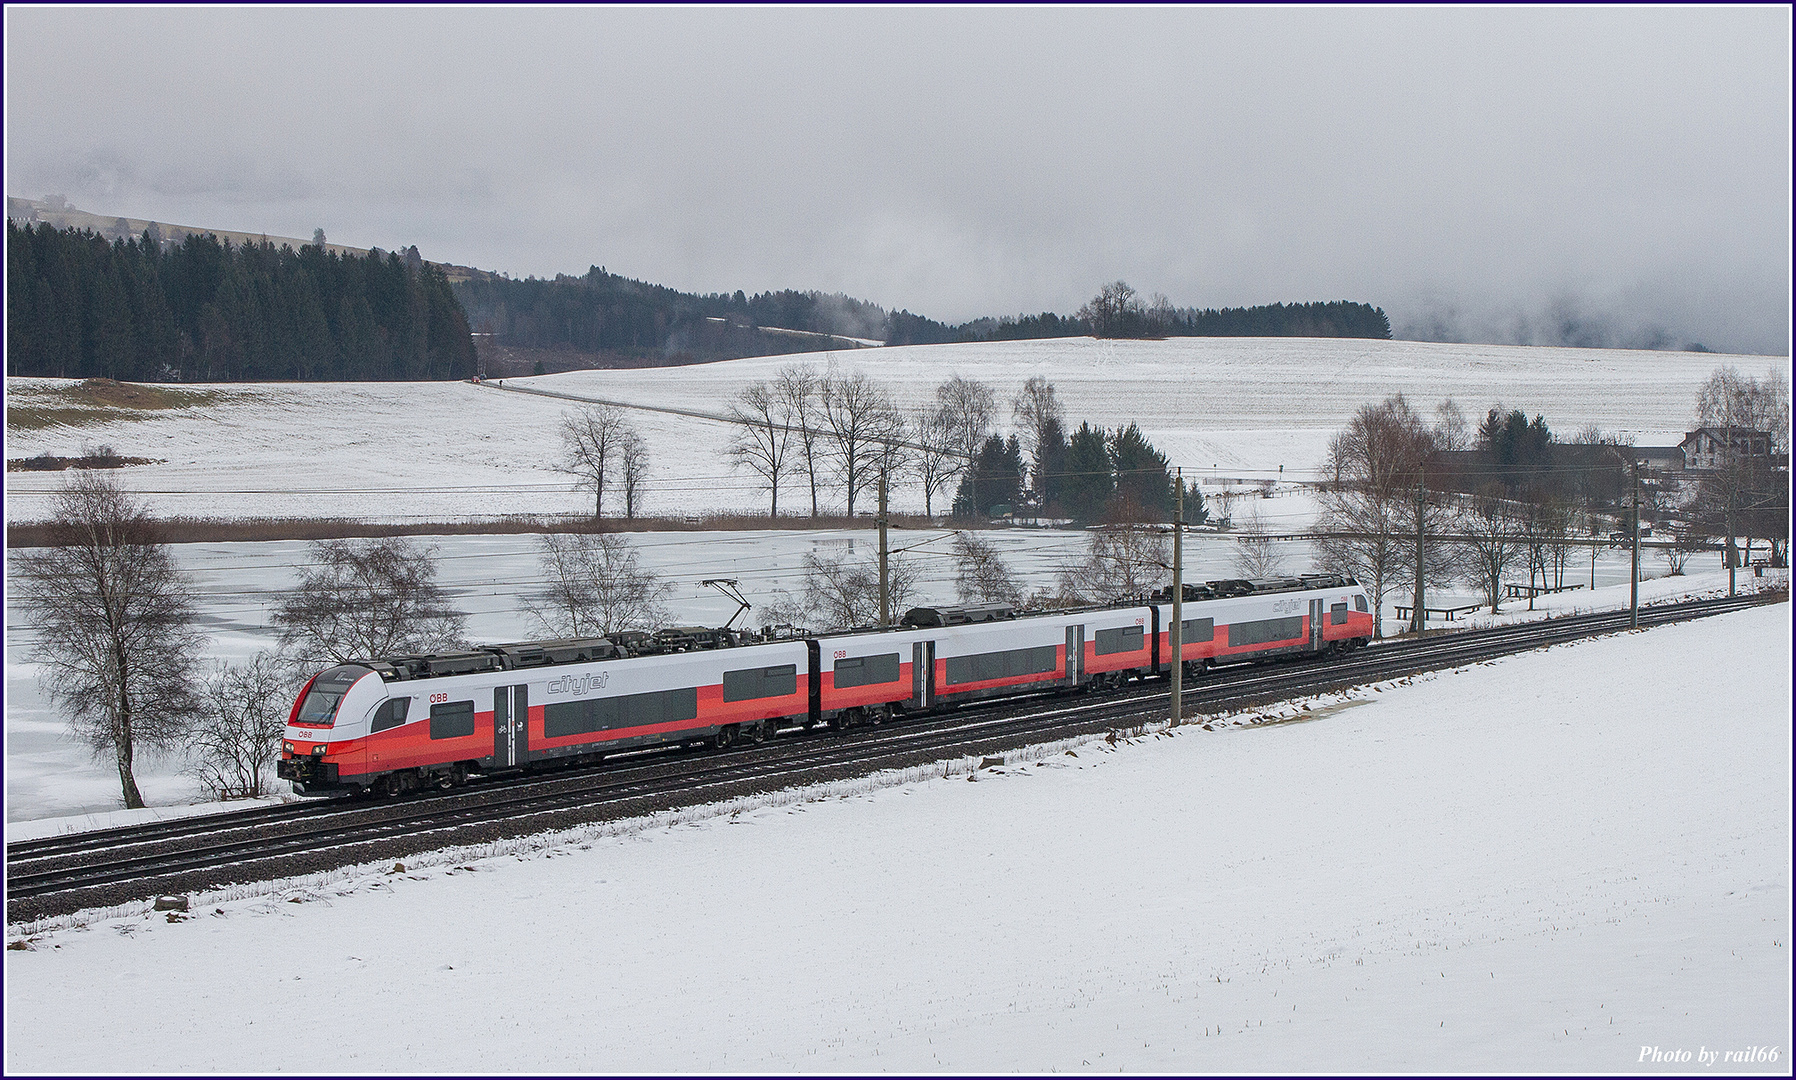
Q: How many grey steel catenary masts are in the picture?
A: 5